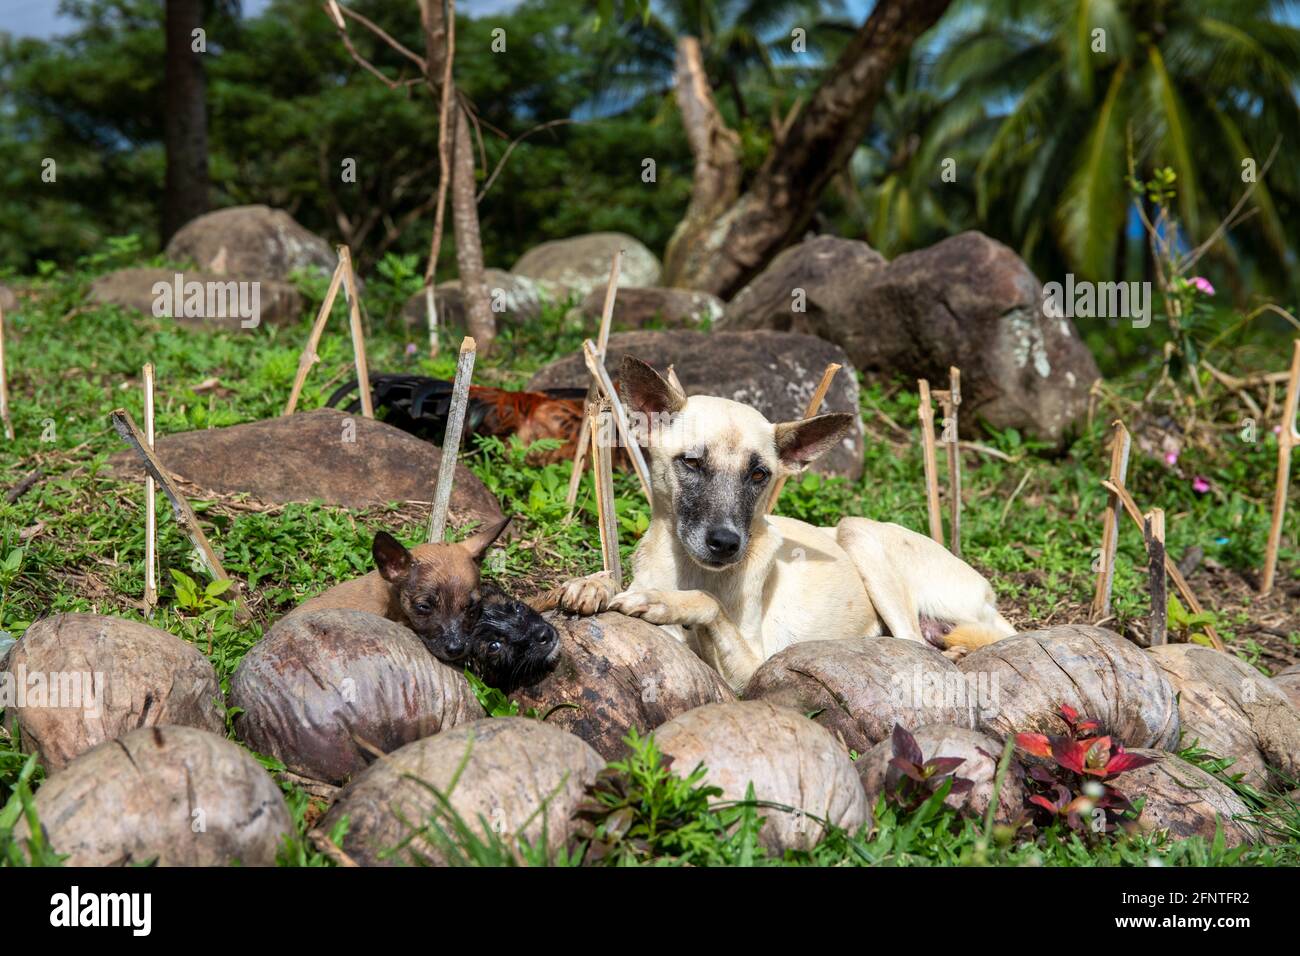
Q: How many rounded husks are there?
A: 12